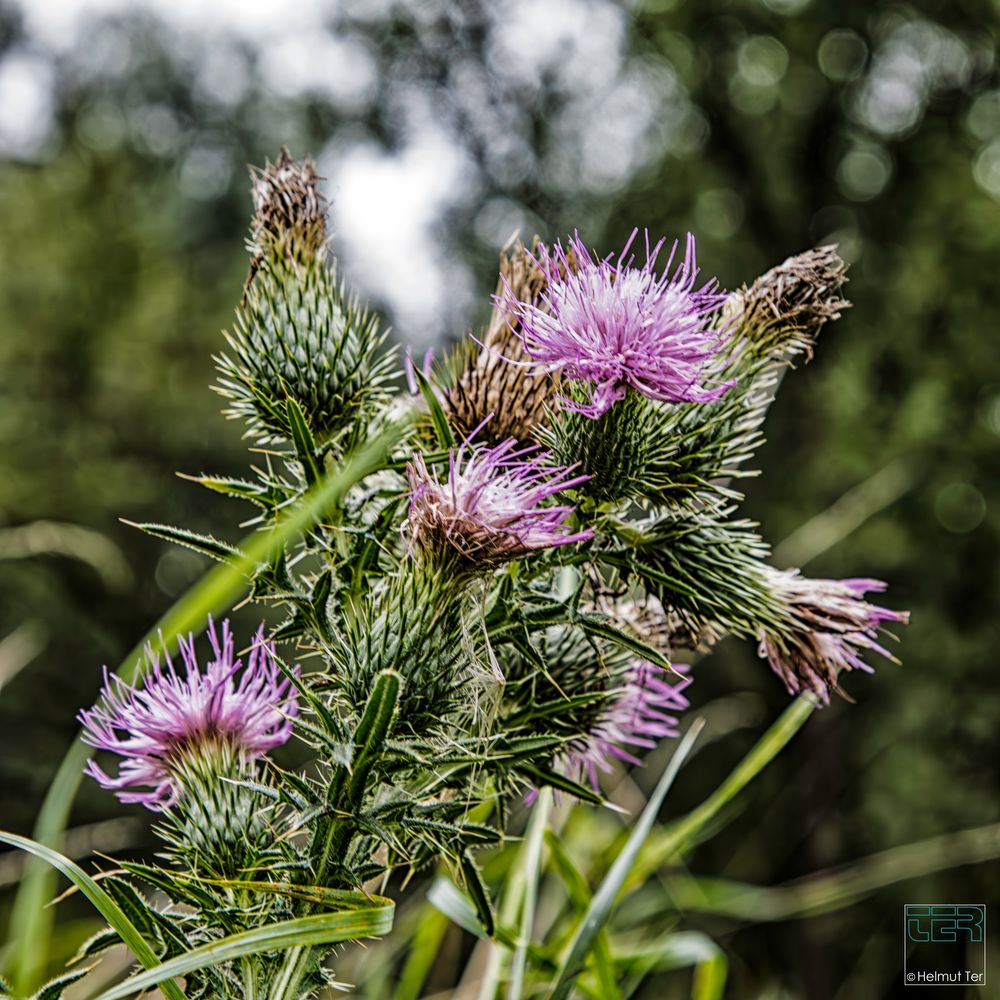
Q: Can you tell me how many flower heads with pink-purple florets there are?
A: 5